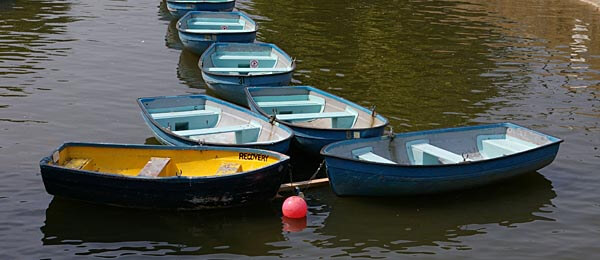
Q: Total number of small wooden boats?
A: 7